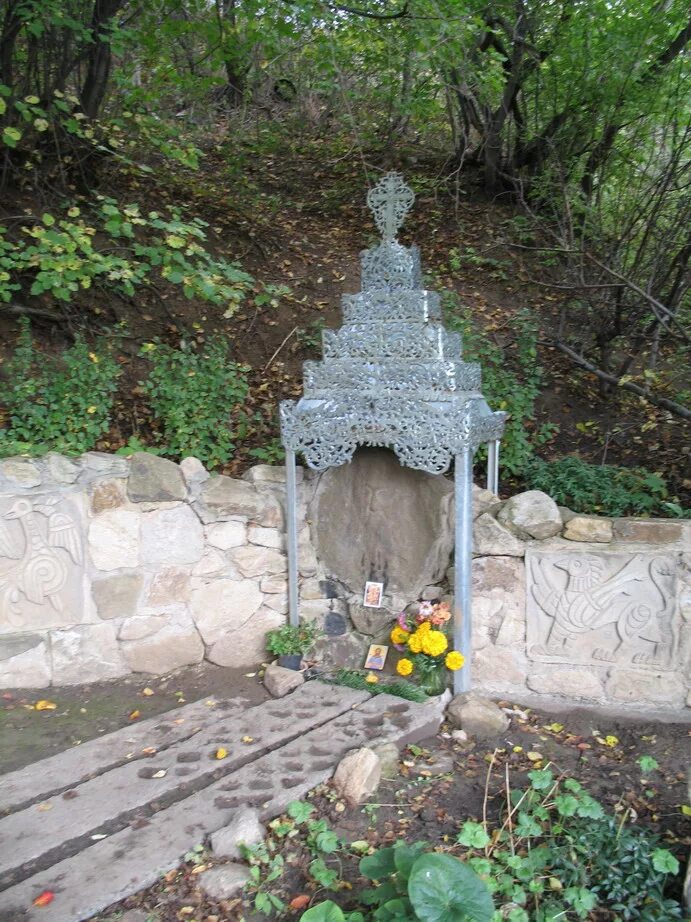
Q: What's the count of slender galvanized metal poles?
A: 3